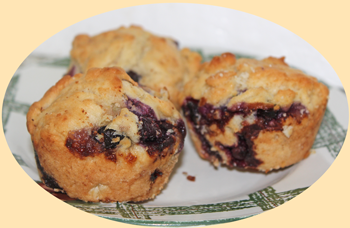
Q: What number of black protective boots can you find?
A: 0